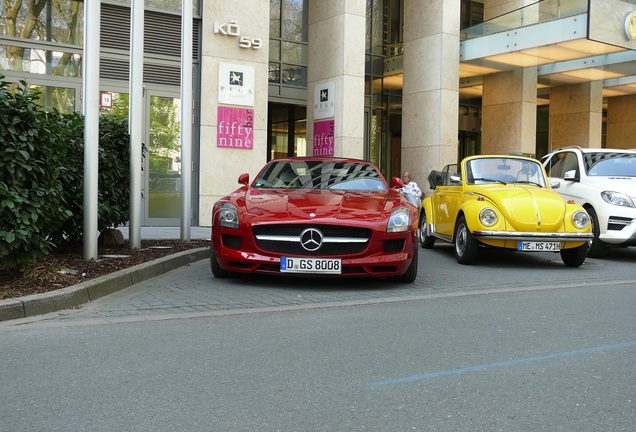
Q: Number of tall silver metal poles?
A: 3